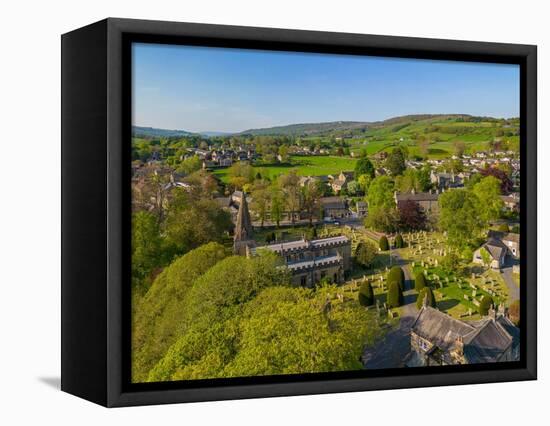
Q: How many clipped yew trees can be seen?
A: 8